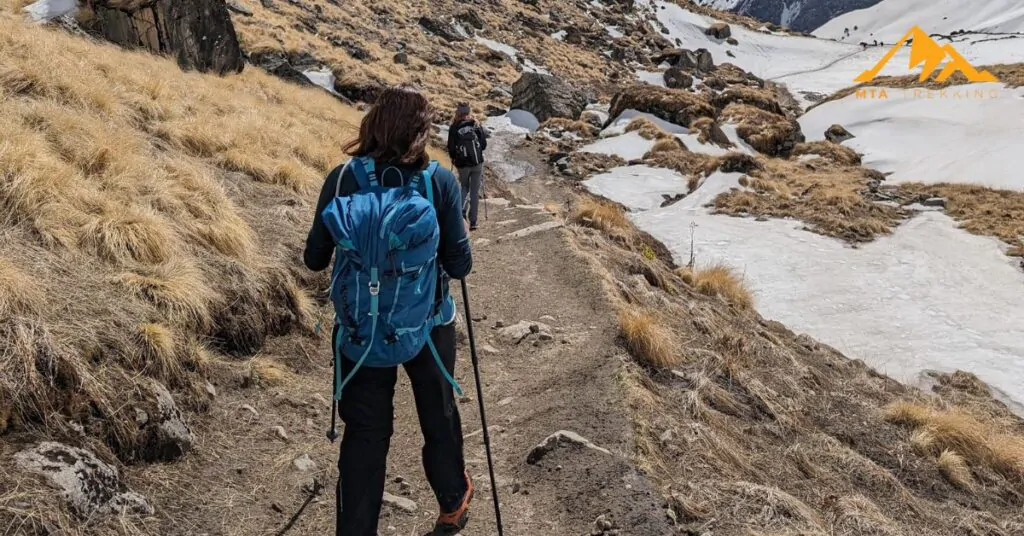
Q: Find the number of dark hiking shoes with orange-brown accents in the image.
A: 1